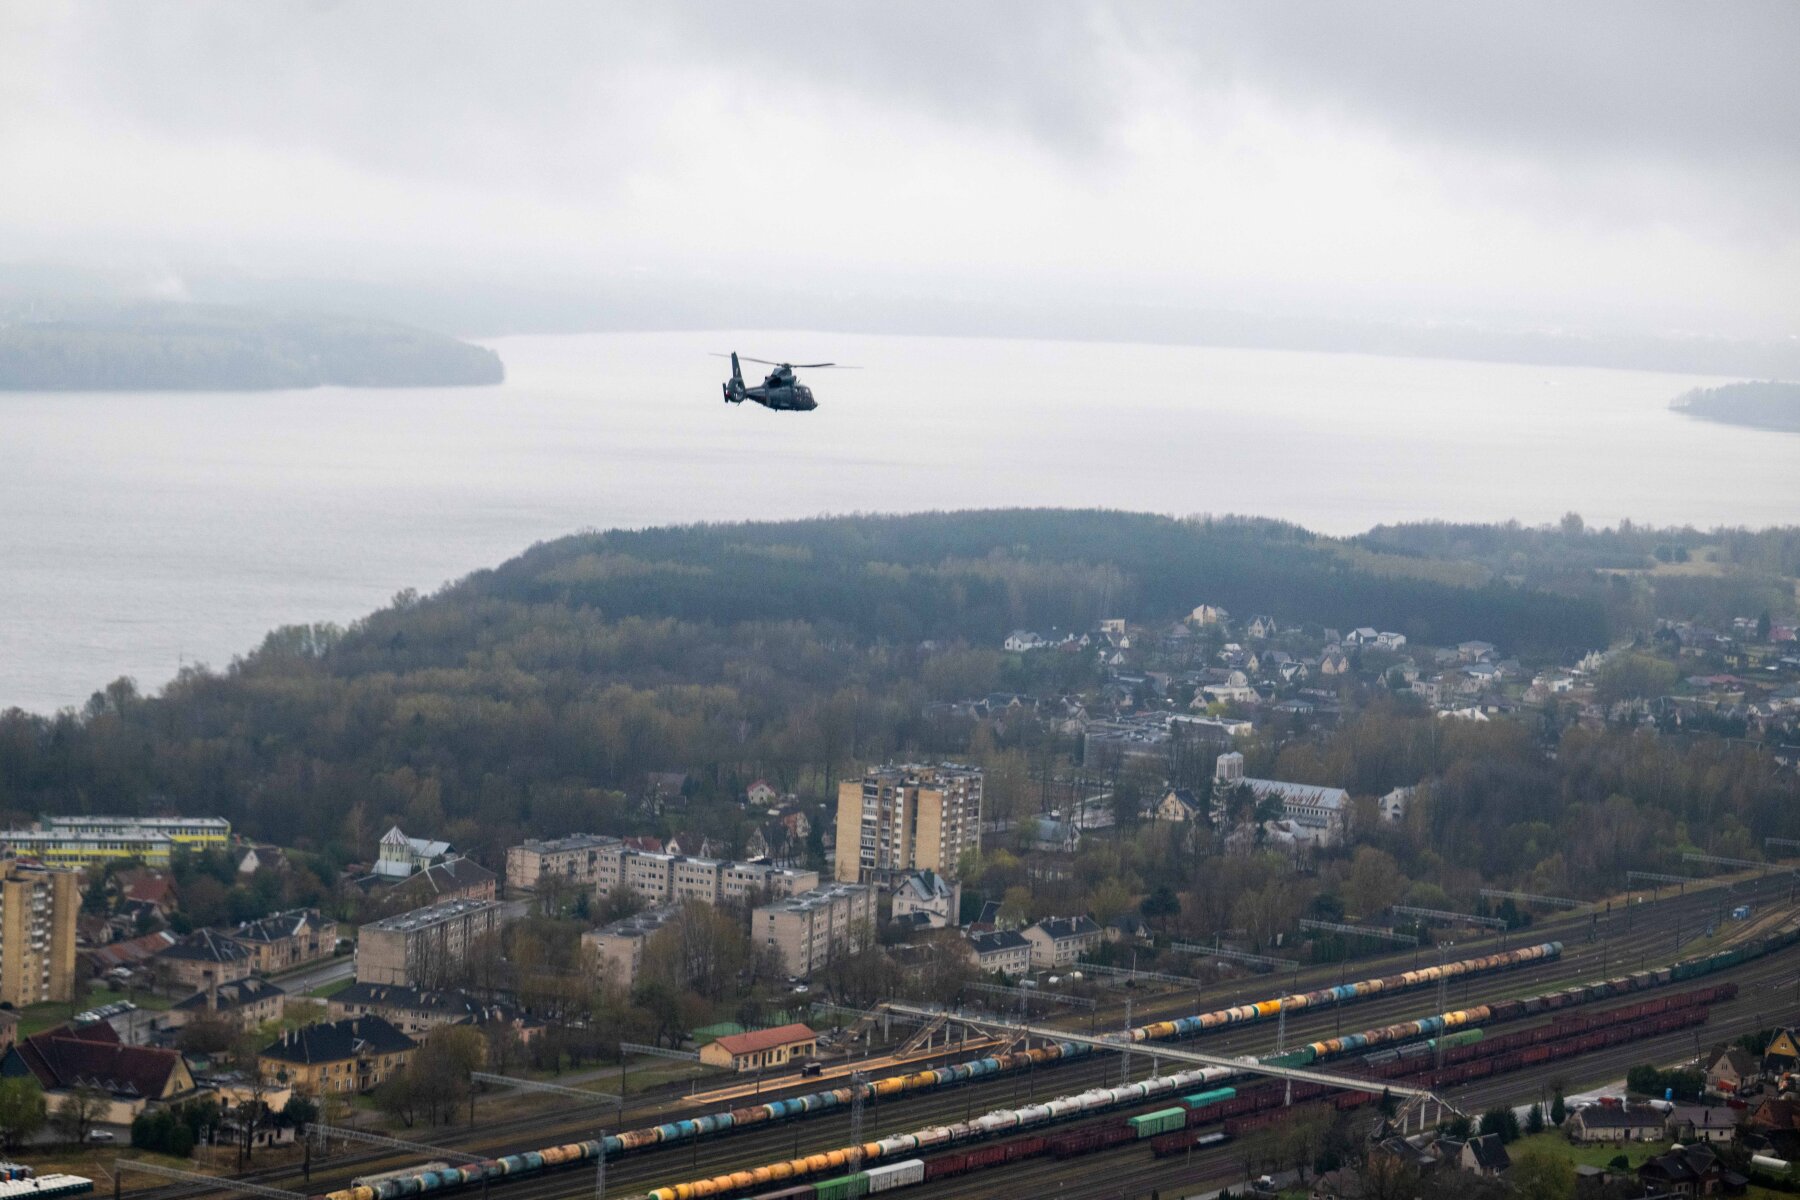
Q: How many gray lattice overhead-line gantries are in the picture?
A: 14